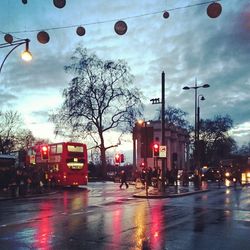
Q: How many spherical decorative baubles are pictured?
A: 8